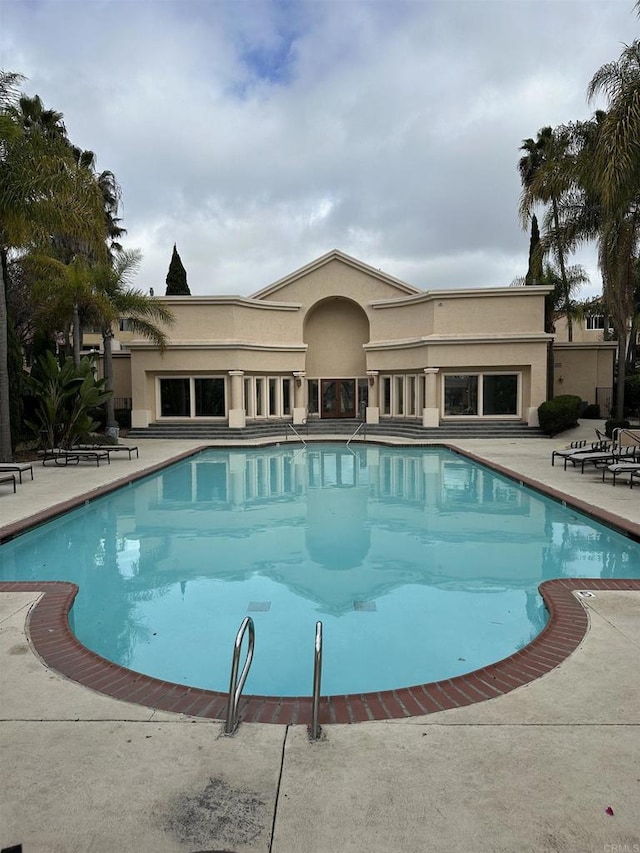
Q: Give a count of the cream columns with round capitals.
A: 4